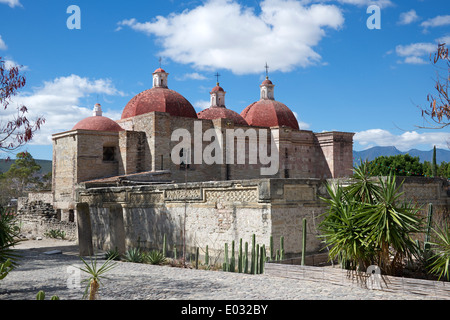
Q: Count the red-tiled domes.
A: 4